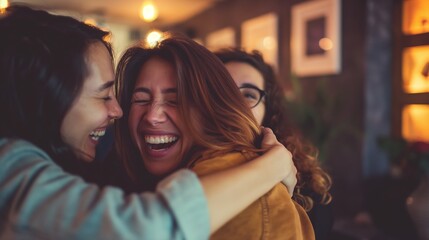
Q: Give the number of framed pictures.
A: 3